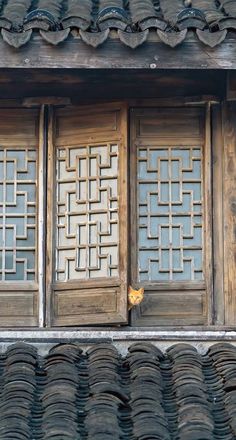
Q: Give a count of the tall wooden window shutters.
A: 3